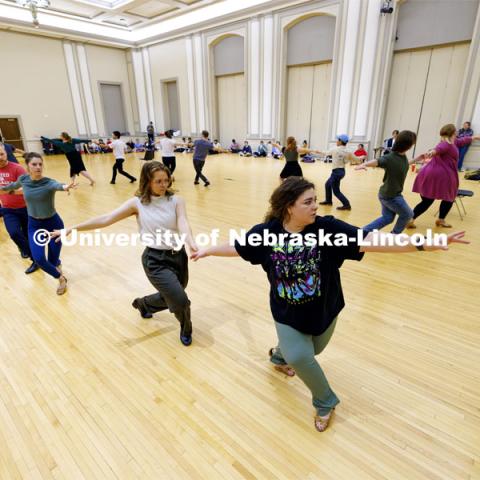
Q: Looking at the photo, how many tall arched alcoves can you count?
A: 3